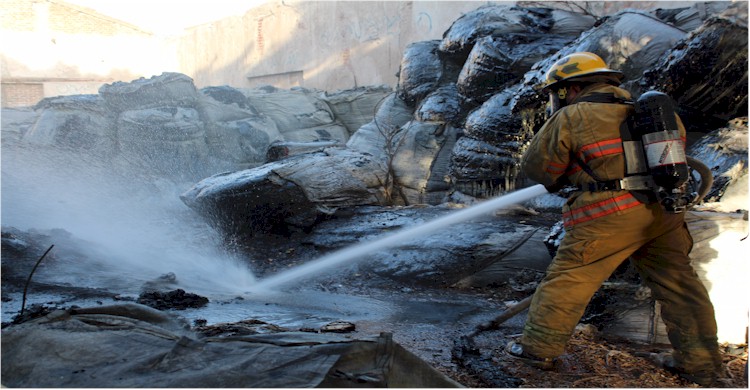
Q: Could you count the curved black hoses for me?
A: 1